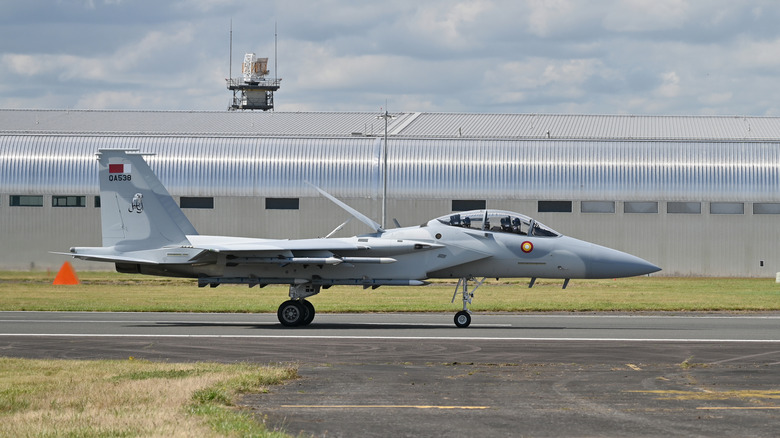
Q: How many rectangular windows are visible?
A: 12